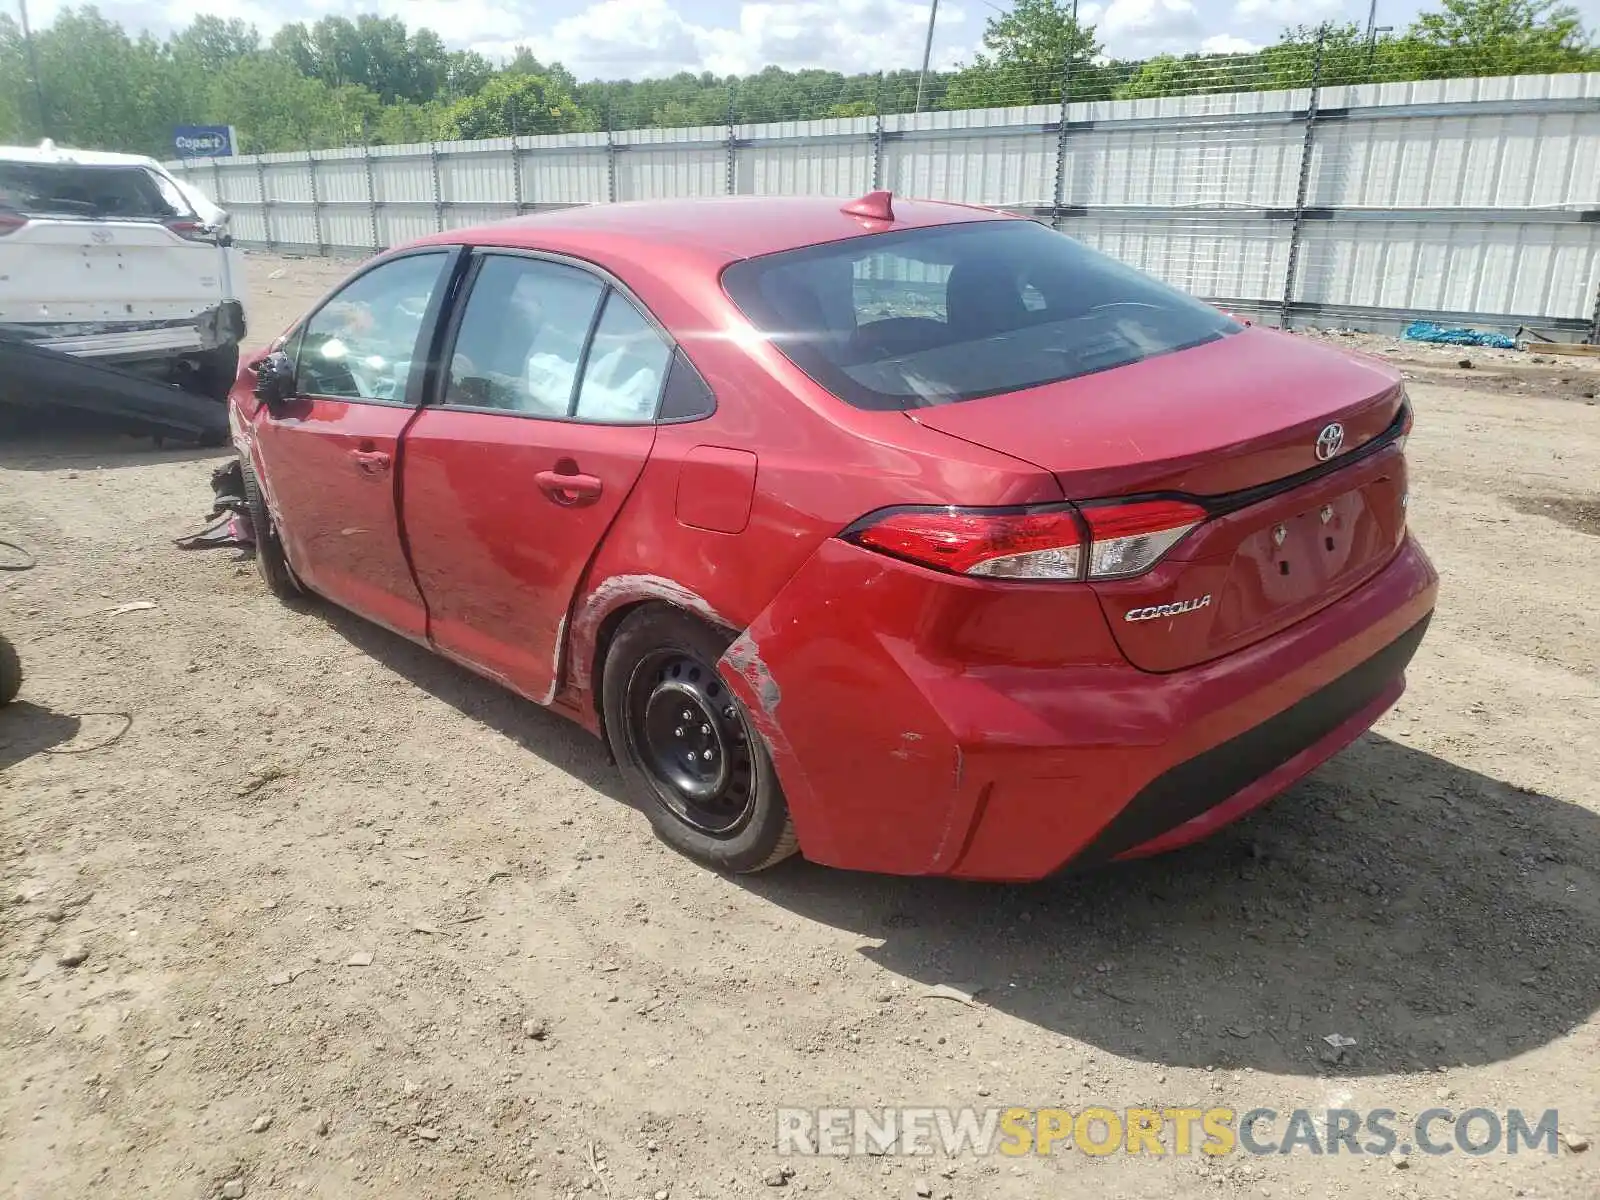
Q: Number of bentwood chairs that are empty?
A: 0